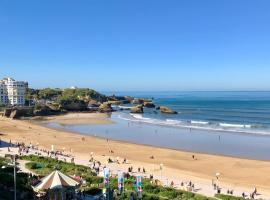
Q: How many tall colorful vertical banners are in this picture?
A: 3